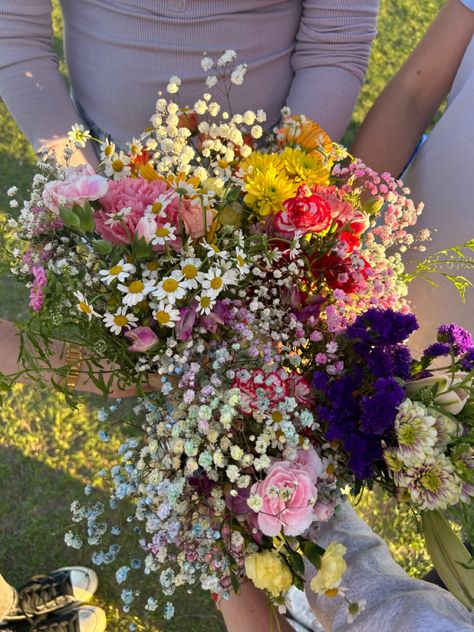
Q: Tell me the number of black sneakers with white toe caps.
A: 2